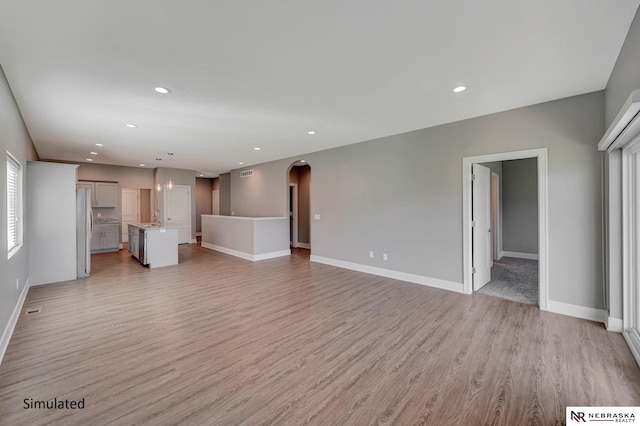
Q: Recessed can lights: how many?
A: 12